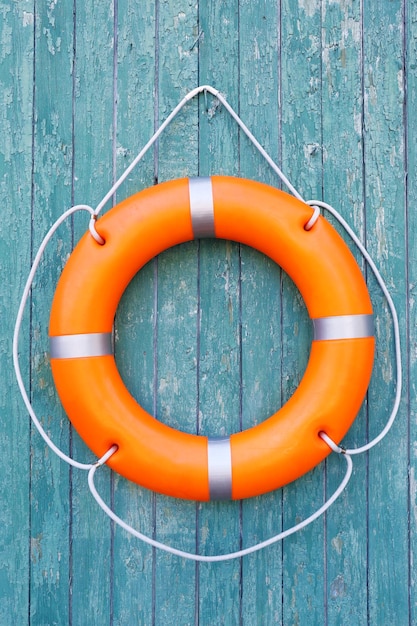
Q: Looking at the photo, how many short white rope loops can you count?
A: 4